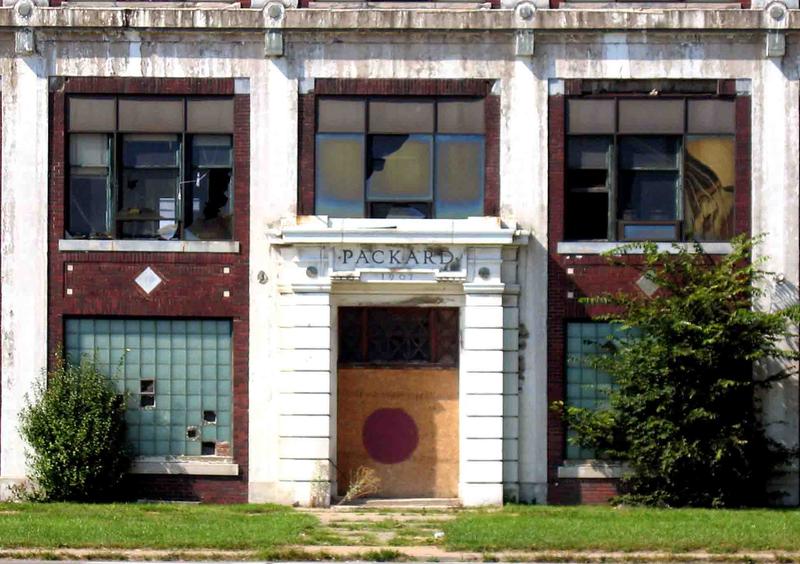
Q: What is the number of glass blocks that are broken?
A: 5